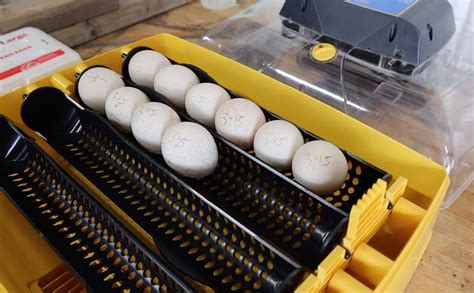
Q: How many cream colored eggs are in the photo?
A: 10